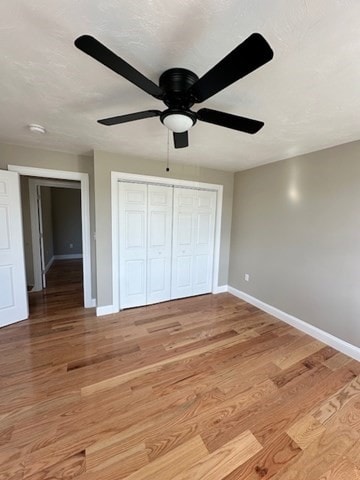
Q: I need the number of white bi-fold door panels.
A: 4